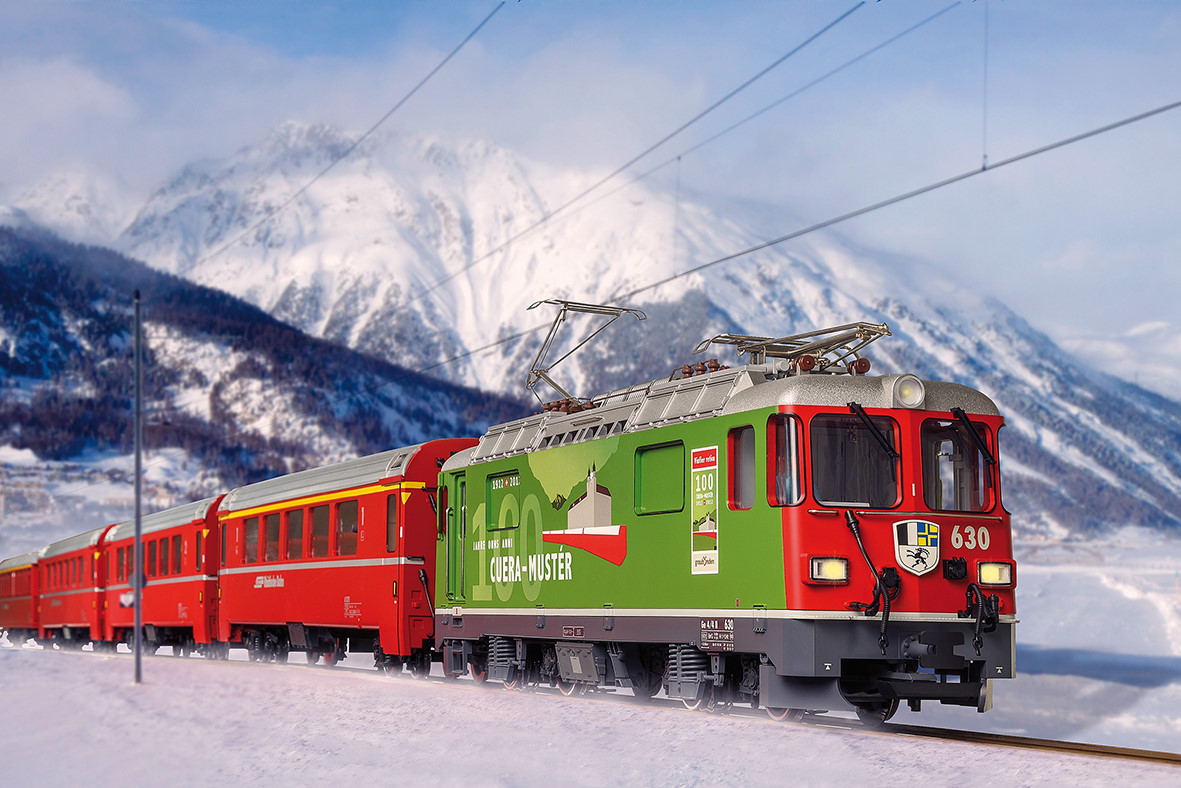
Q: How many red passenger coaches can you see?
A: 4